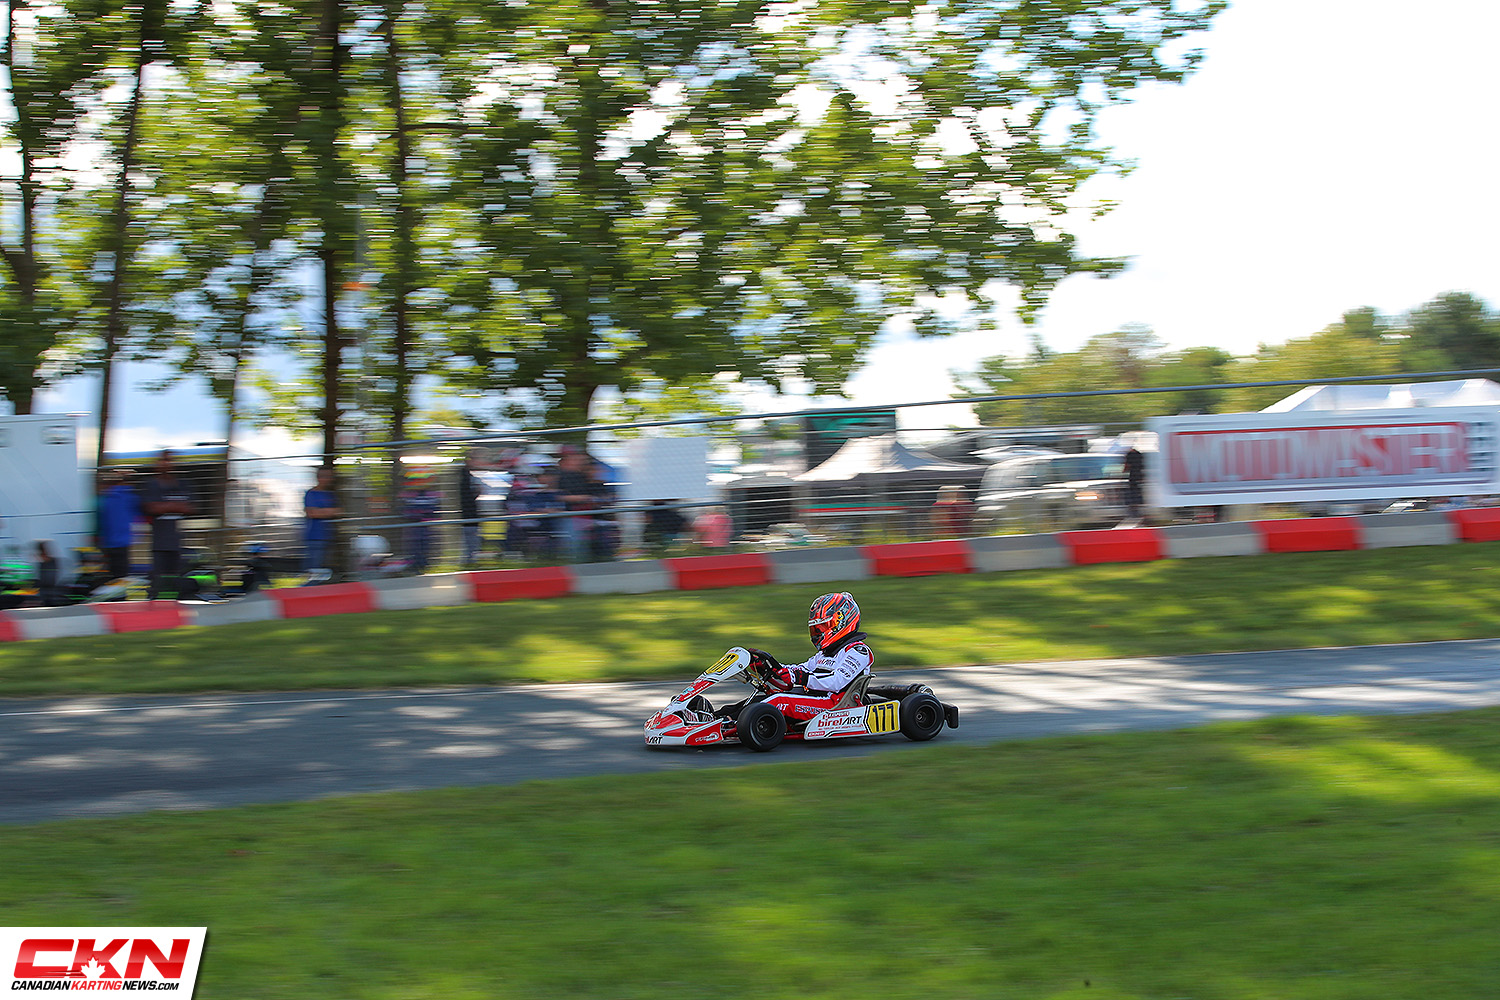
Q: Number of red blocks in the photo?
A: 9